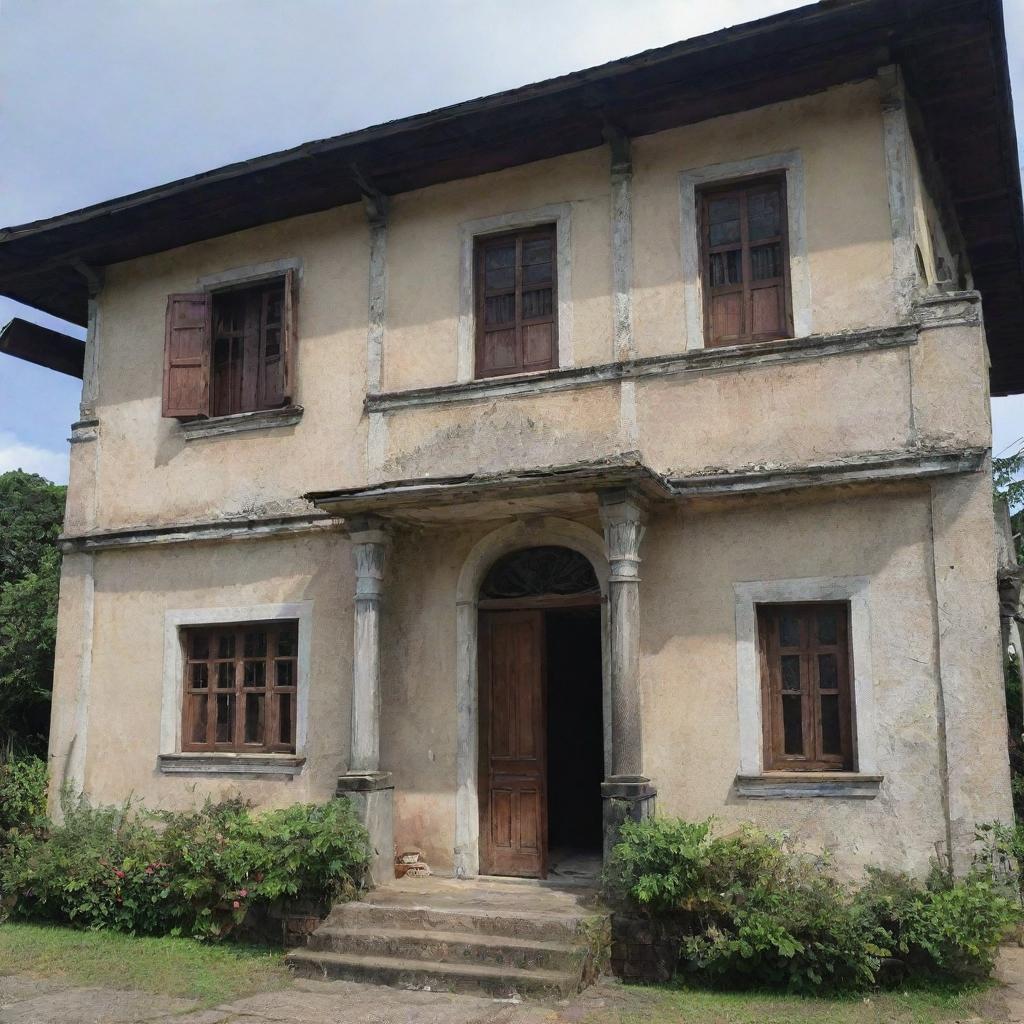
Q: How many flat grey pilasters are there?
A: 4